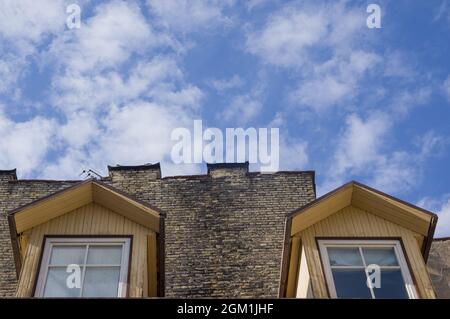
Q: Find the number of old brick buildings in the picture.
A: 1